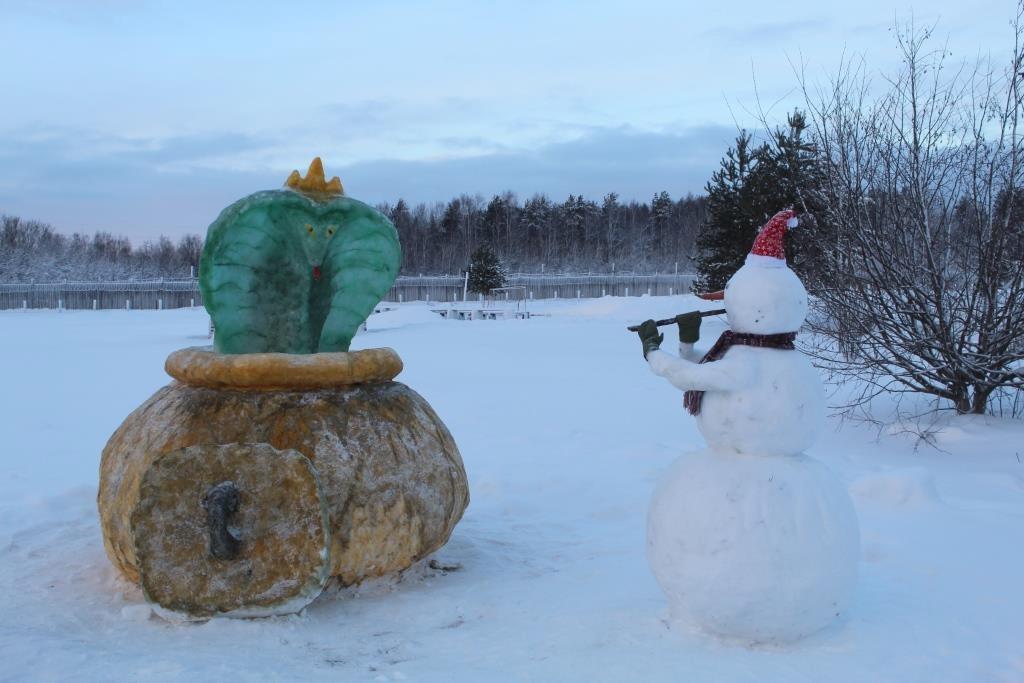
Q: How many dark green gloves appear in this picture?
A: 2